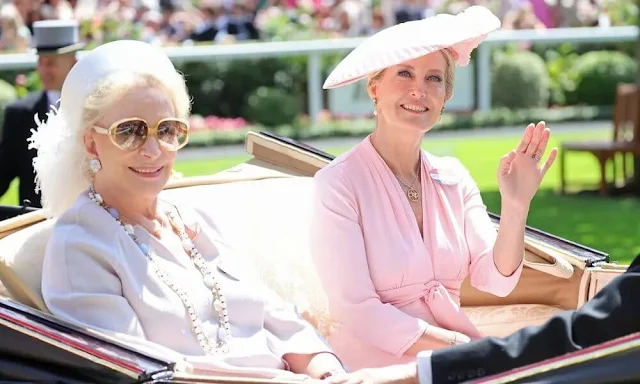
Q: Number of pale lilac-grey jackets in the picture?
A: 1